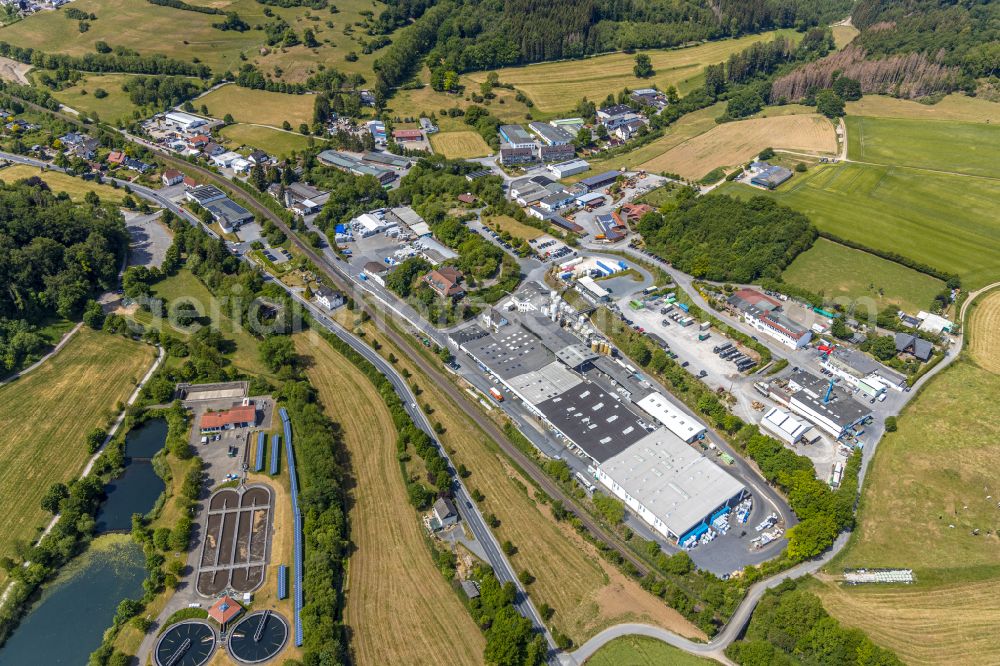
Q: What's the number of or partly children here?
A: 0